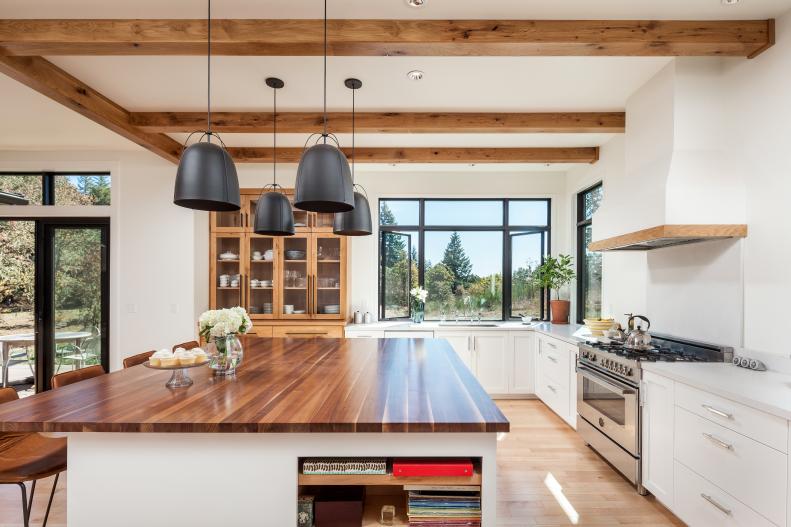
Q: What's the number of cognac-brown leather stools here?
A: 4